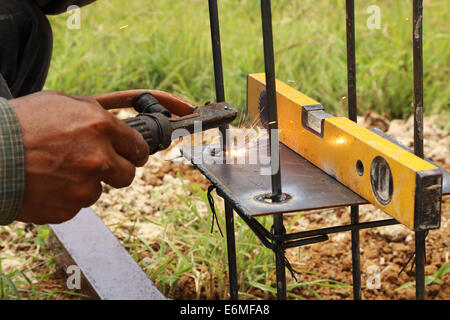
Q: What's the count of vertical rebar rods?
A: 4